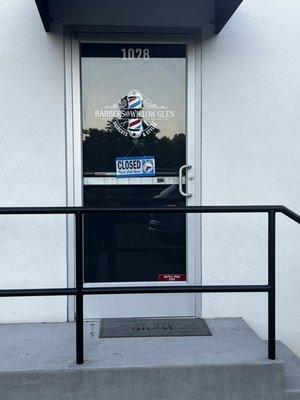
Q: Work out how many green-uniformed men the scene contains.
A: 0